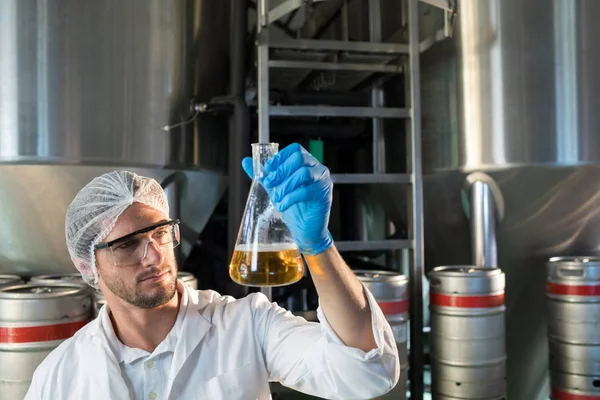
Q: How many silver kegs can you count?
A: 7